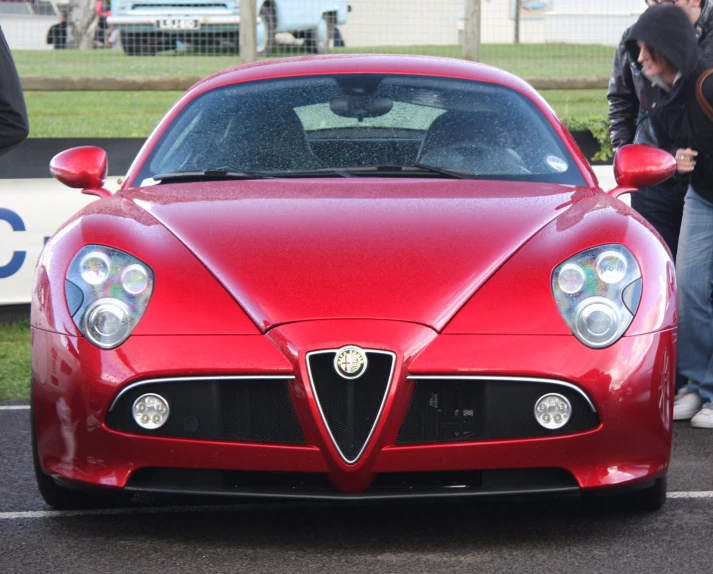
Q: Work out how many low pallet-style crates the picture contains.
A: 0